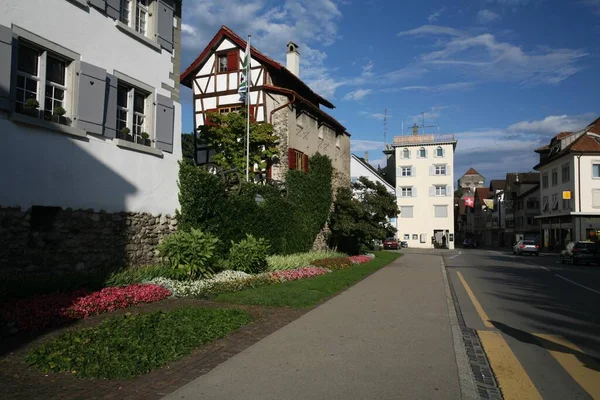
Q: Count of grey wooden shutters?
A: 7